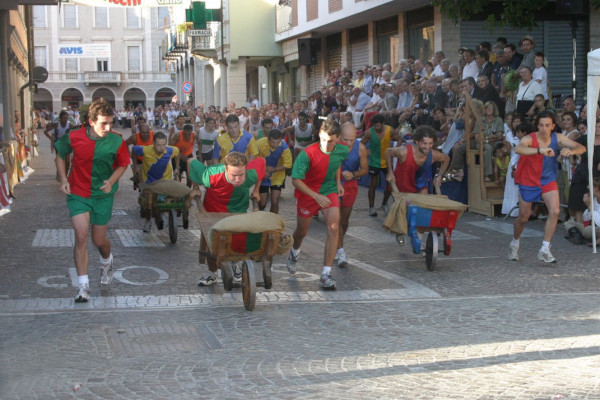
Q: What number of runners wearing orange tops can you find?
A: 2